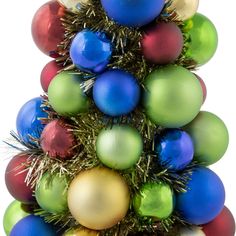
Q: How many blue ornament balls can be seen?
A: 7